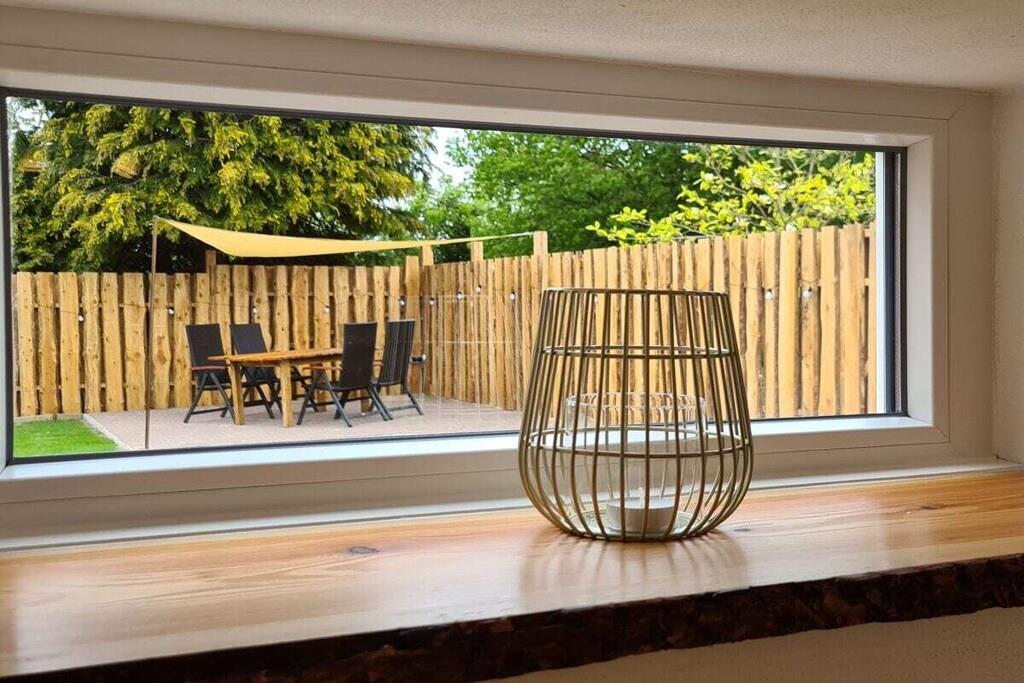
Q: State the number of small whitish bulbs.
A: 11